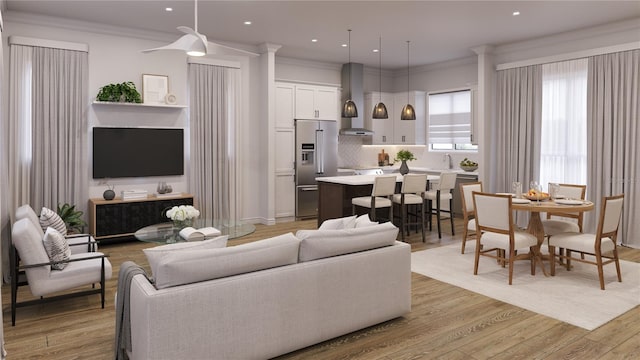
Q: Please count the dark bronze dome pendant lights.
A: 3